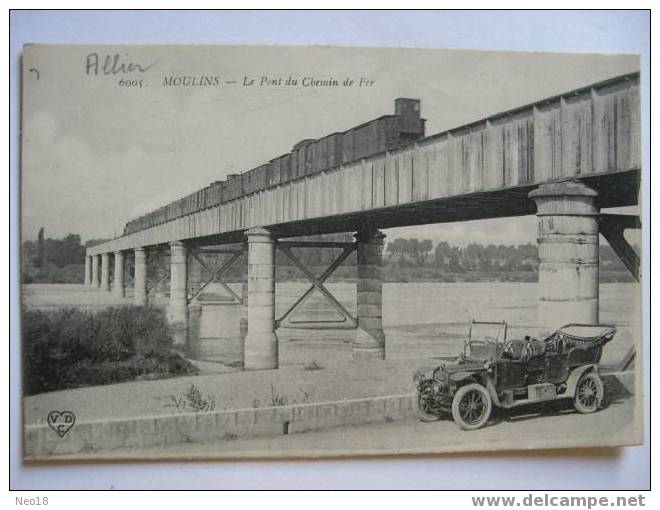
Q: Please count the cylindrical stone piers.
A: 9